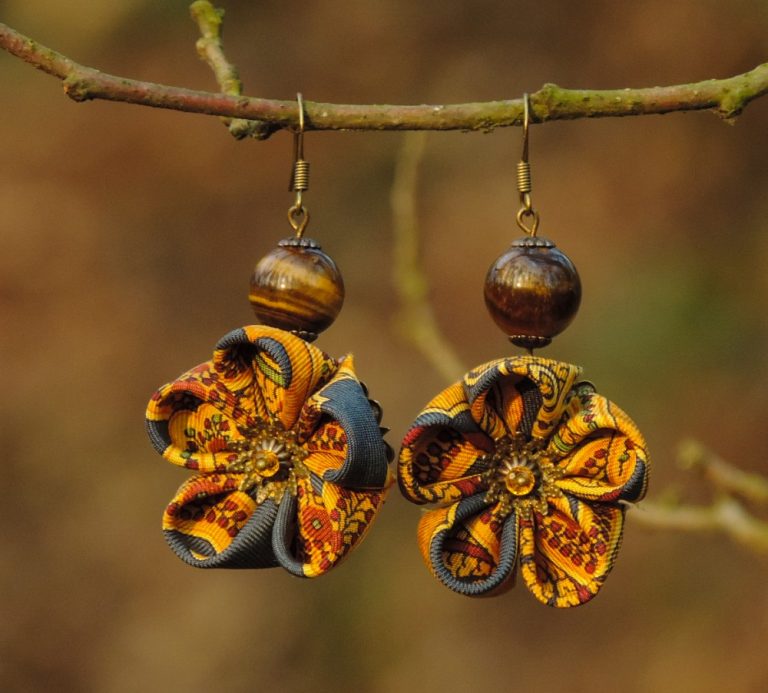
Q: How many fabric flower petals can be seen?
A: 10